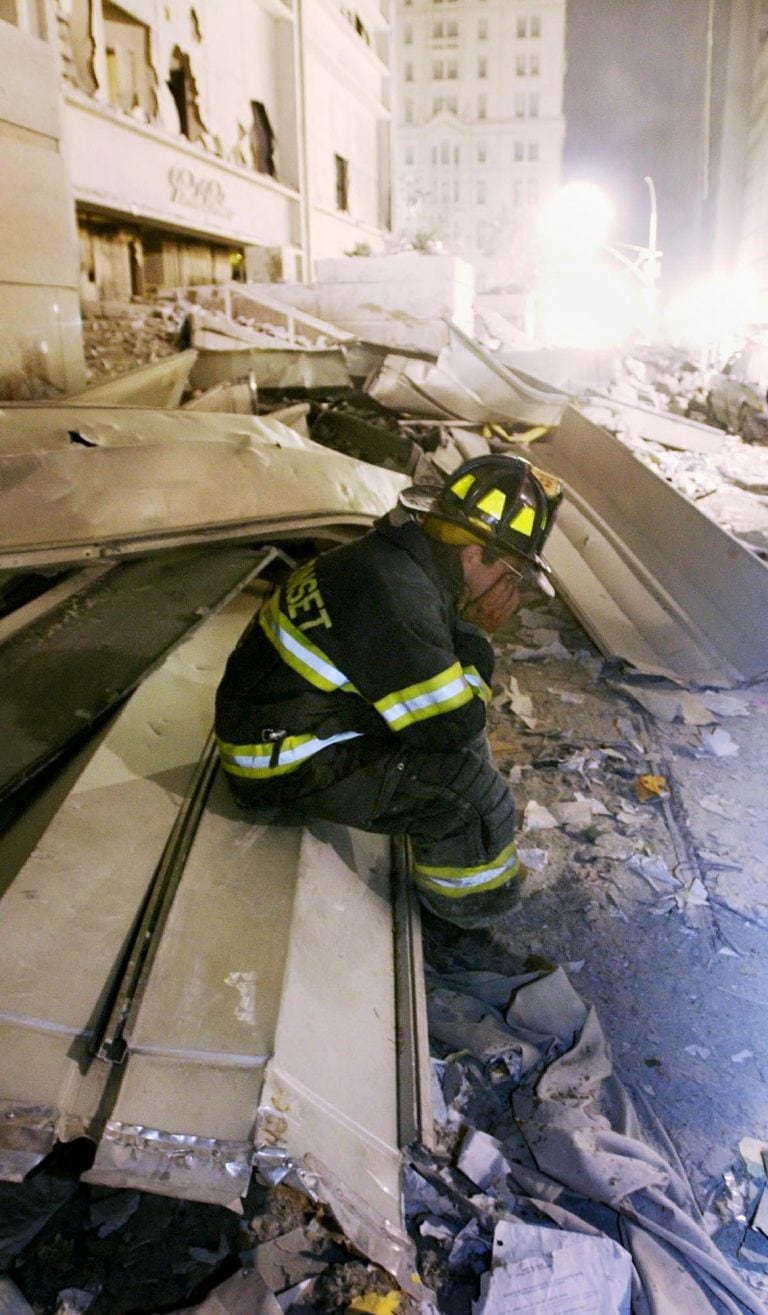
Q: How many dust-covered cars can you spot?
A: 1